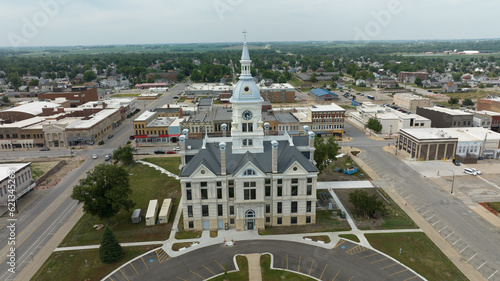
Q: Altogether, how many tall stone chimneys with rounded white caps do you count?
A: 8